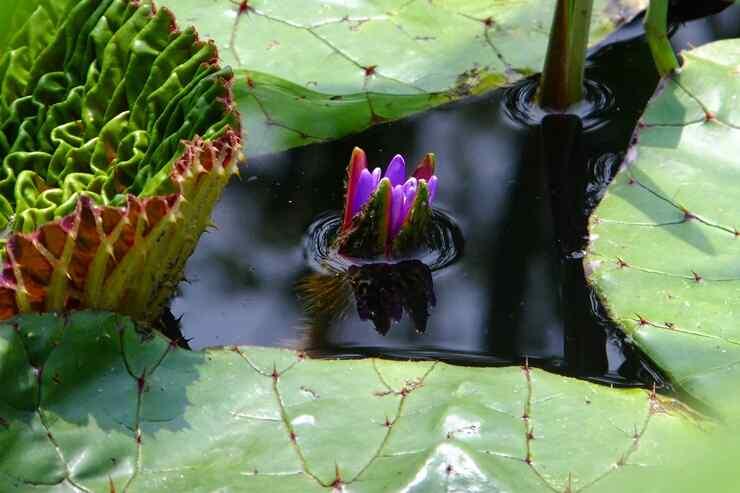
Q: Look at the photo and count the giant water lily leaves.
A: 4